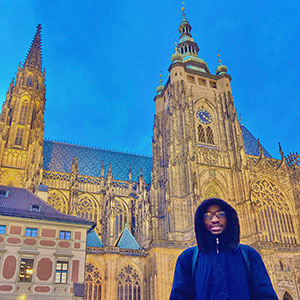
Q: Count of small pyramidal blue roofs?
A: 2